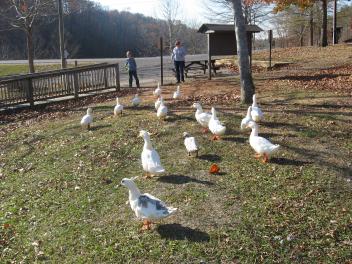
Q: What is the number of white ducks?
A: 15